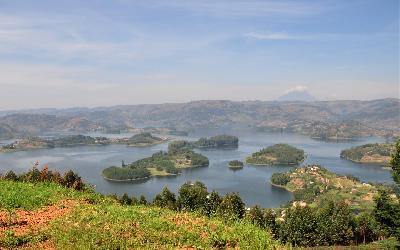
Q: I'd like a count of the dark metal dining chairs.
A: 0